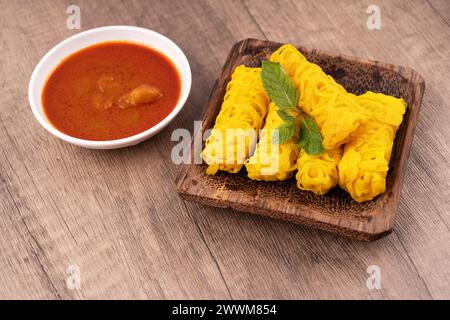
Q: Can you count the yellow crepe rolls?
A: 5